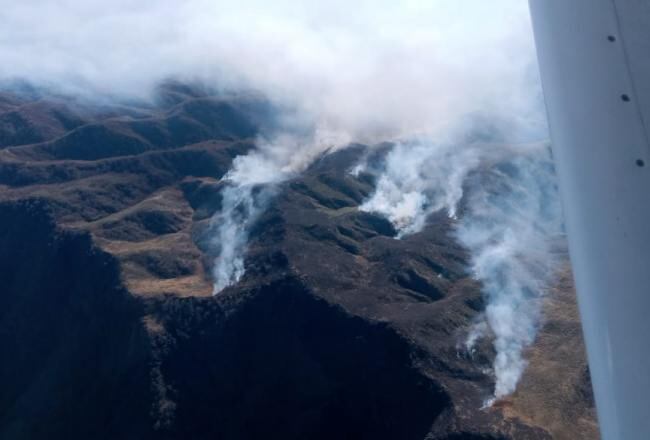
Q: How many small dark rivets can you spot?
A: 3